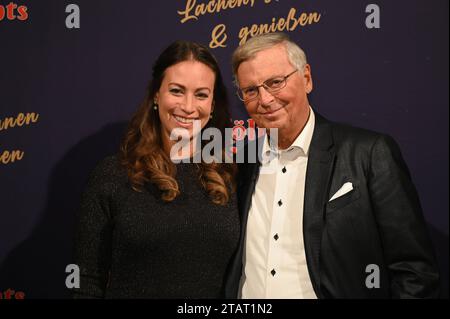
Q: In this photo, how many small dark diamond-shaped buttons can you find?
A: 4